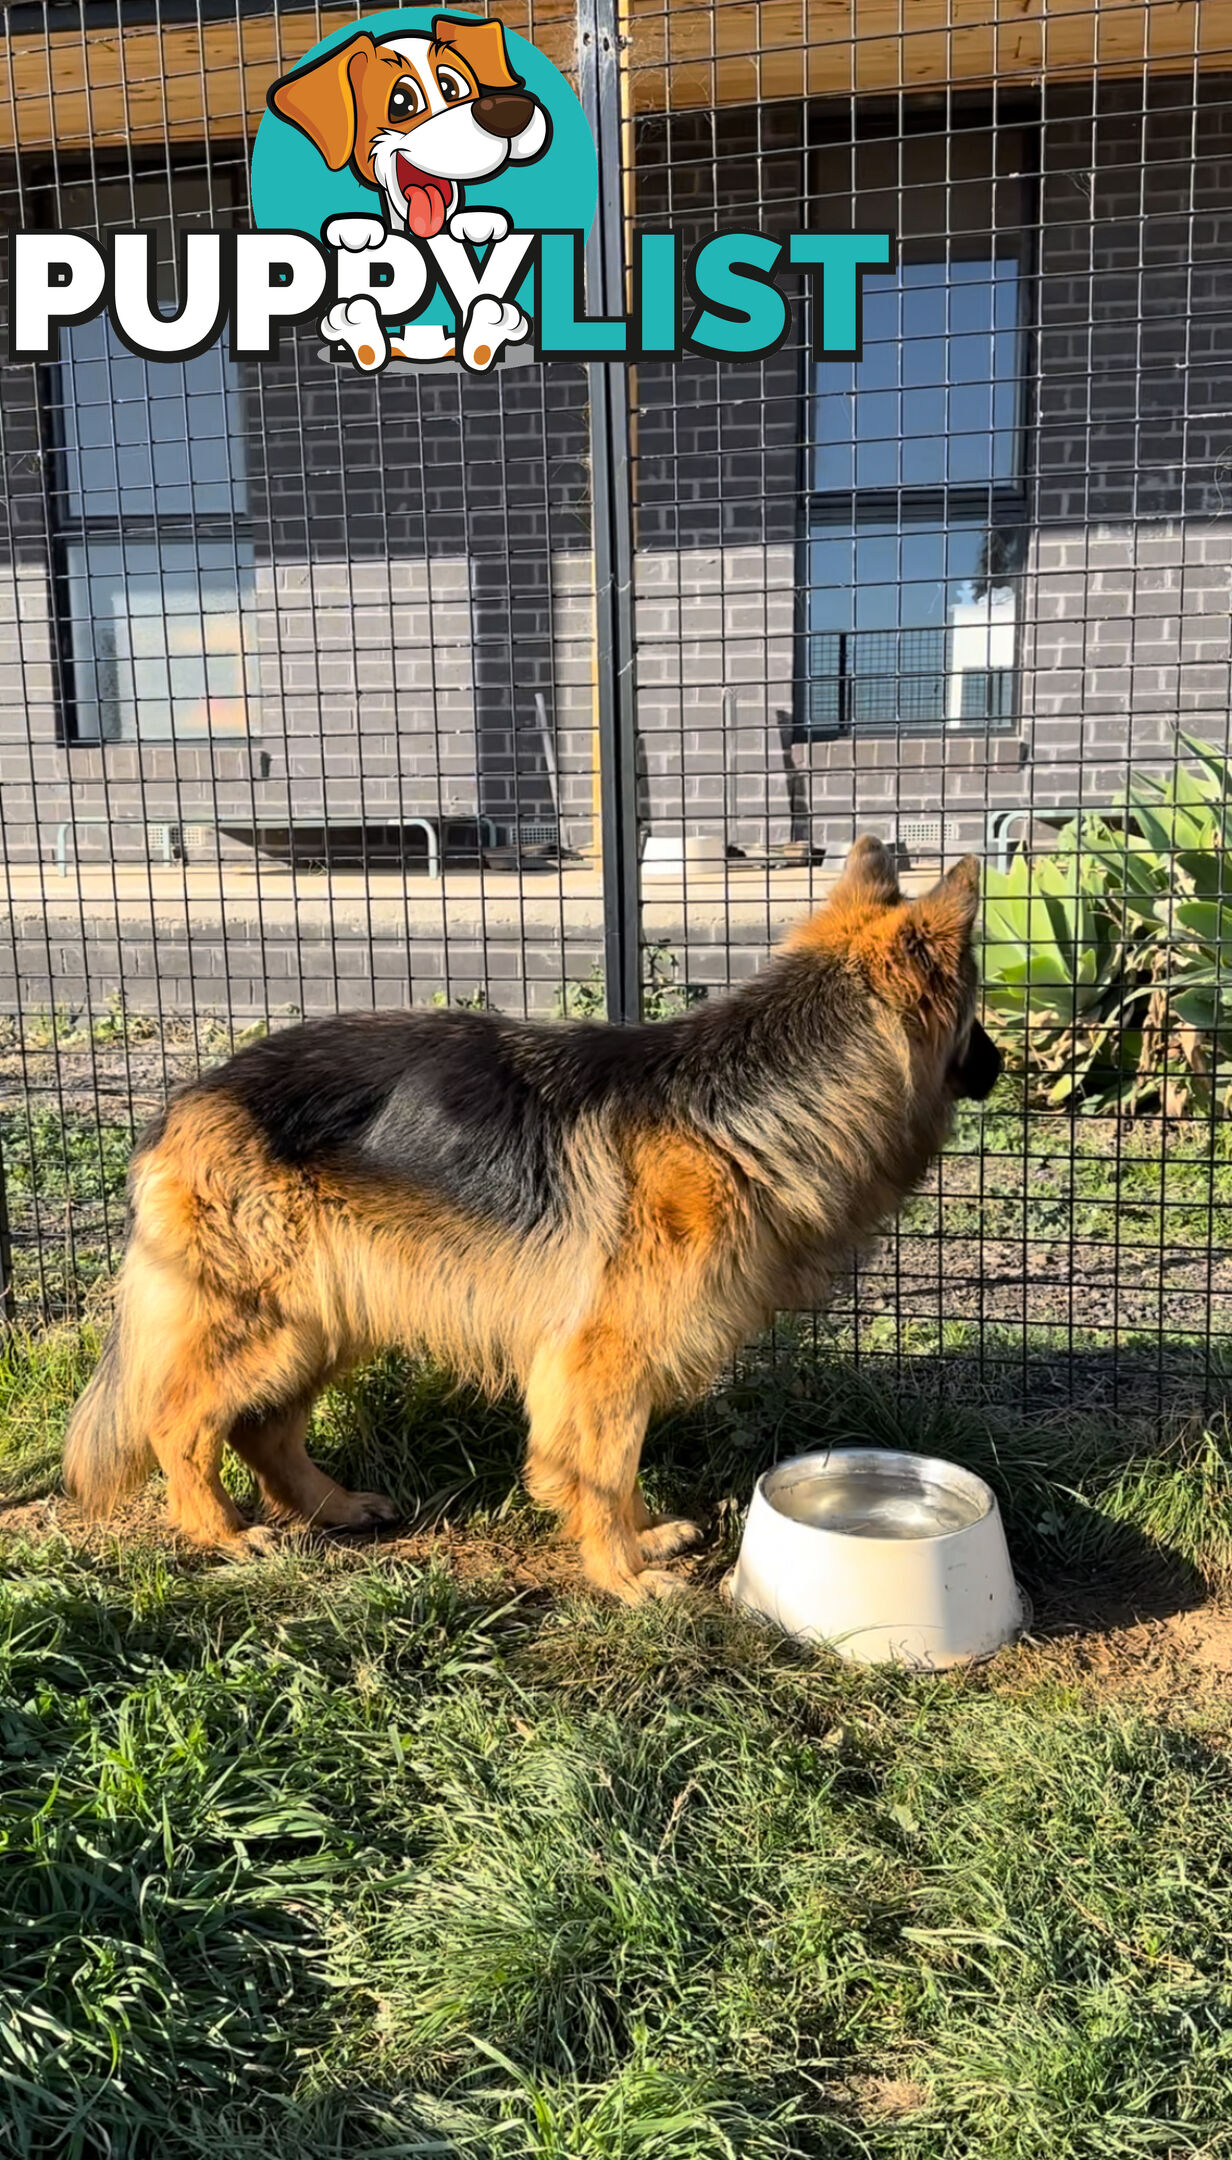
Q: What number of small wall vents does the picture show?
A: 3